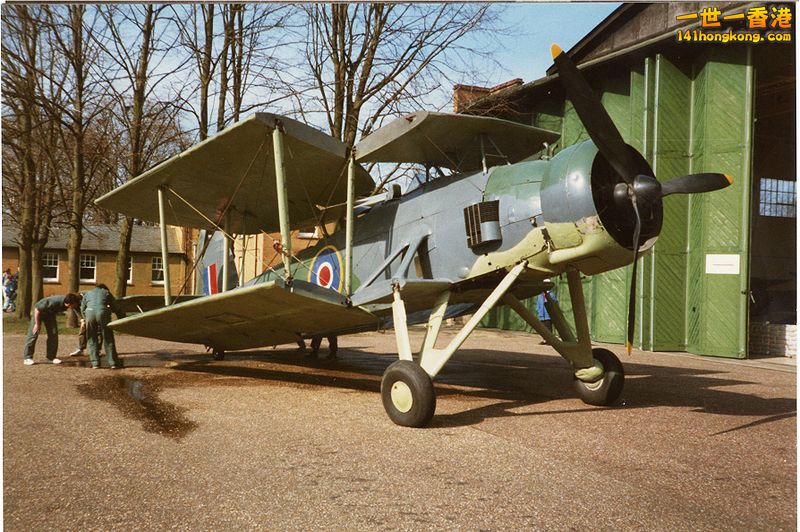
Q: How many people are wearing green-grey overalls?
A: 2